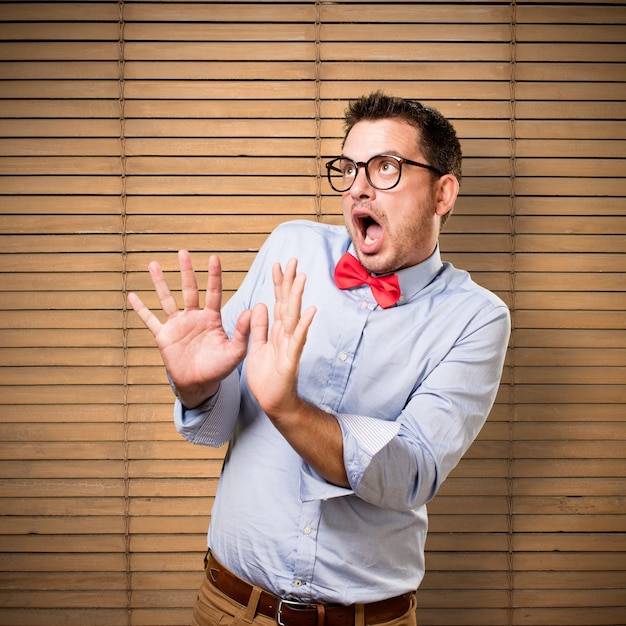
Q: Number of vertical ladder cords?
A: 3